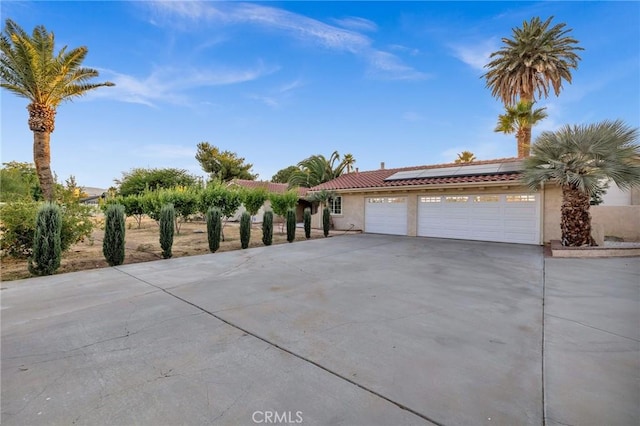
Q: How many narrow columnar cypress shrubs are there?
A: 9